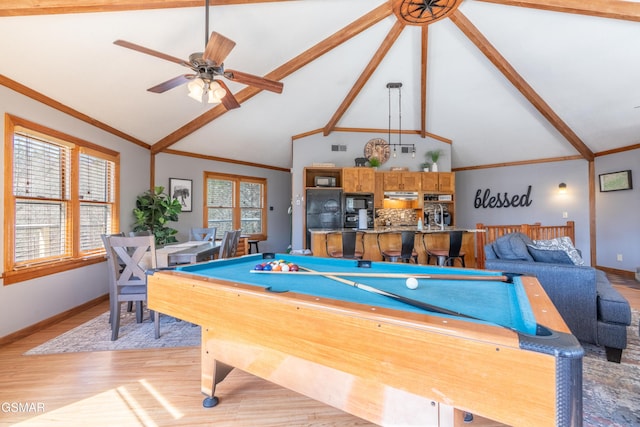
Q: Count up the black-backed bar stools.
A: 3